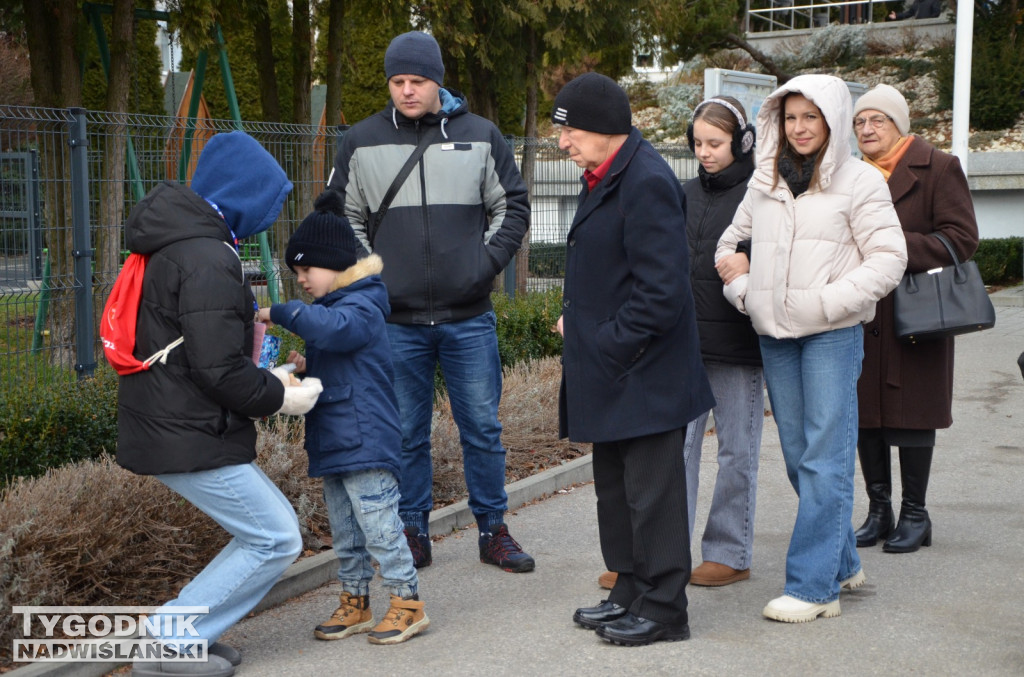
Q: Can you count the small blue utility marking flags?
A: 0